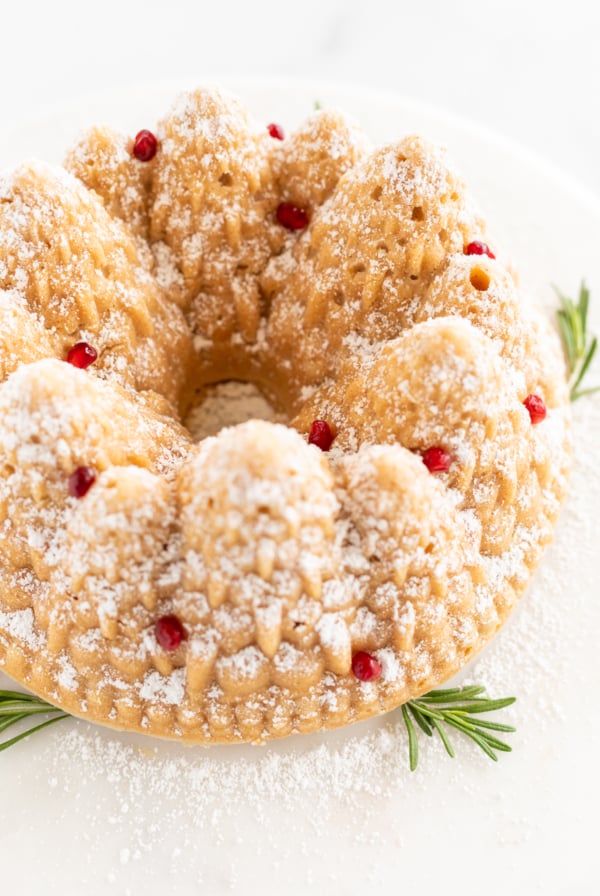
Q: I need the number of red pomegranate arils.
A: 11